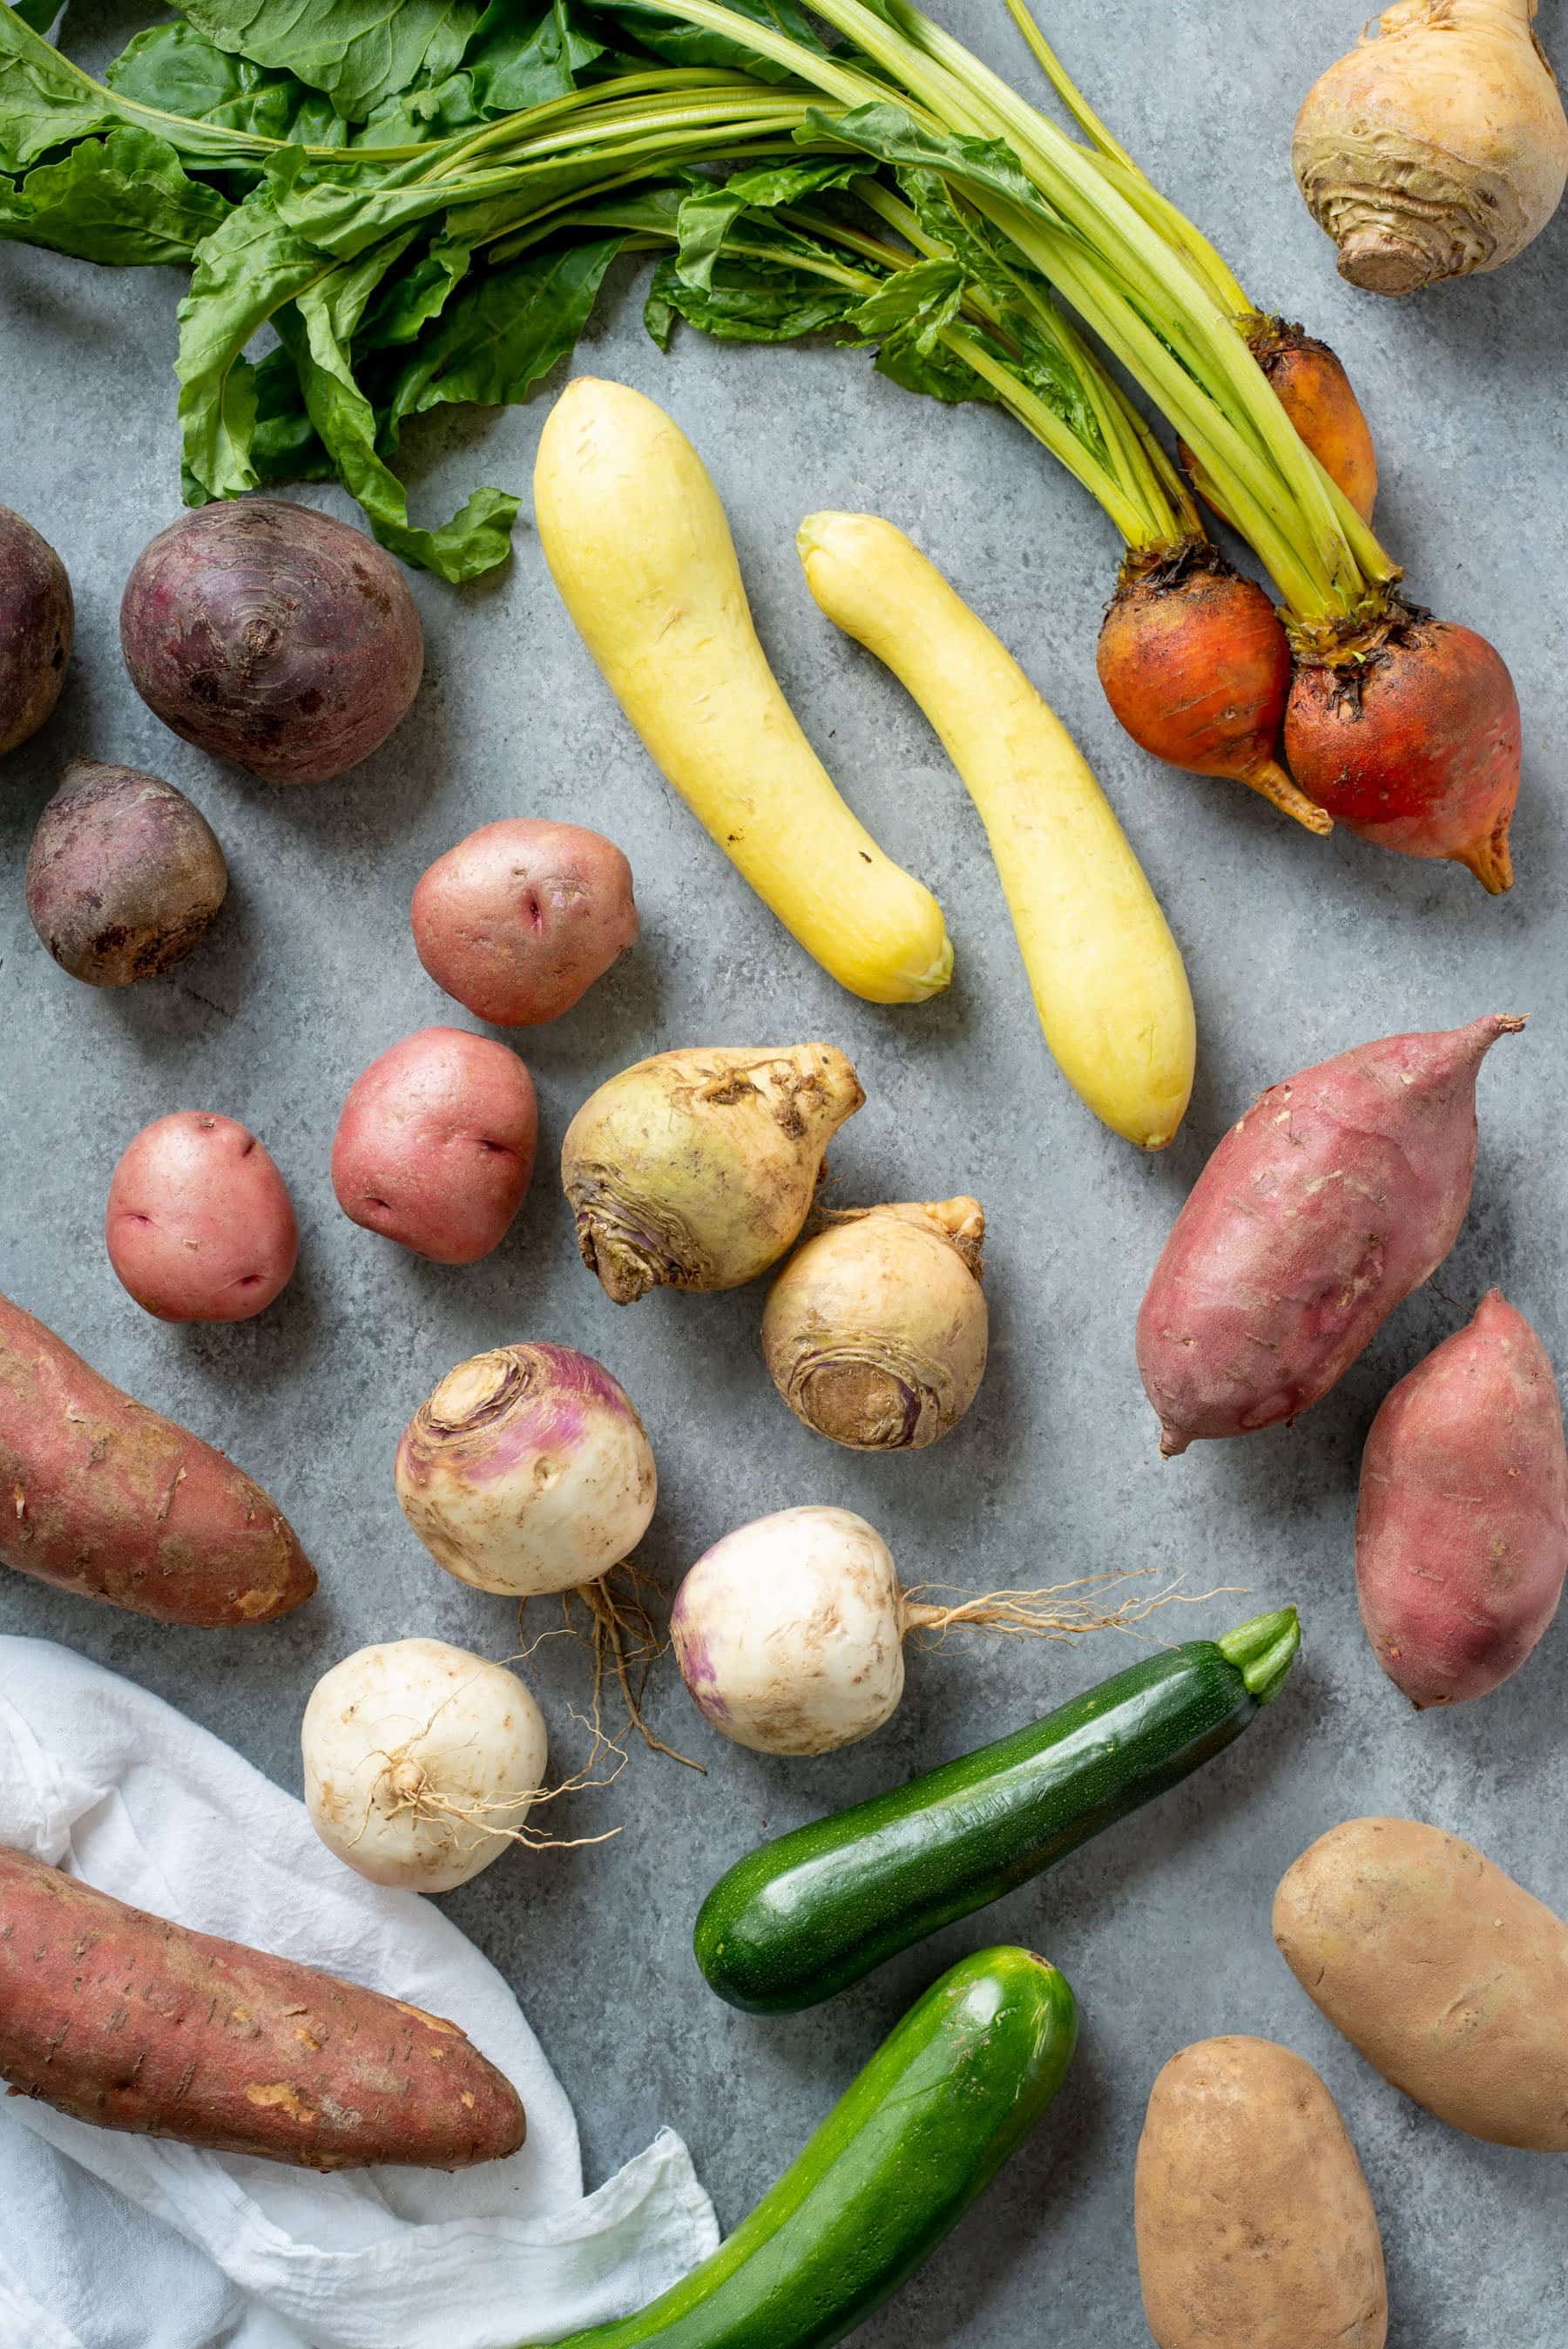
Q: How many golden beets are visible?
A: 3